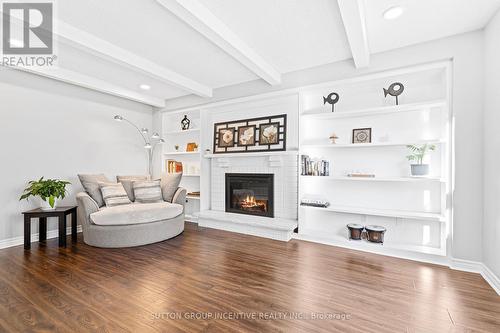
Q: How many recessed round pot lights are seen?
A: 2